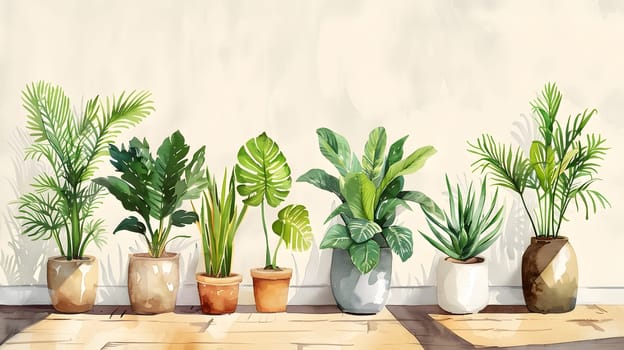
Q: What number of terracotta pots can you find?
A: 2